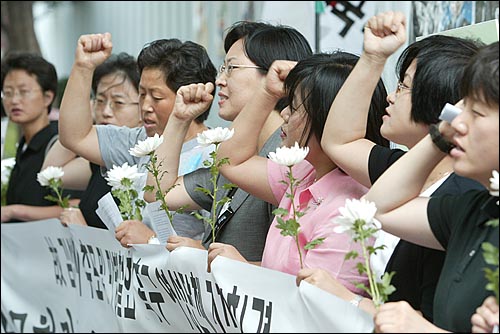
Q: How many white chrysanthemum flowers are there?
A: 8